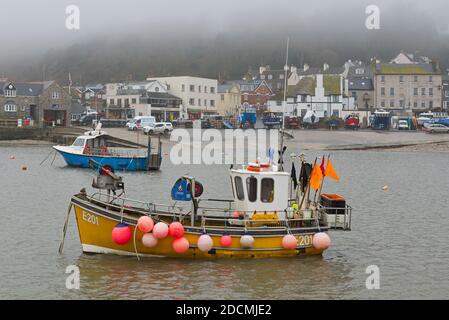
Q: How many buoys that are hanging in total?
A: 11